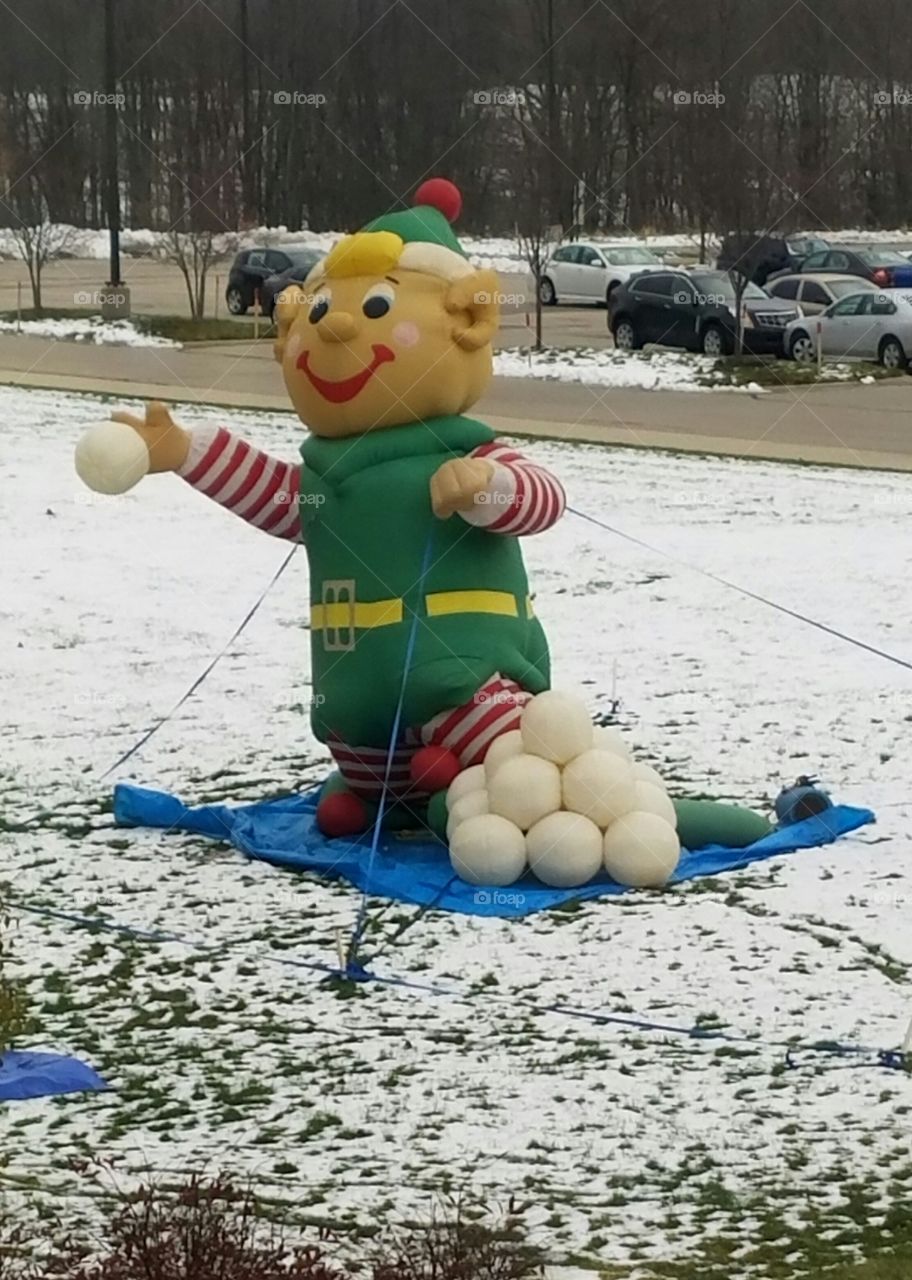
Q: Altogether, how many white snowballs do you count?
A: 13